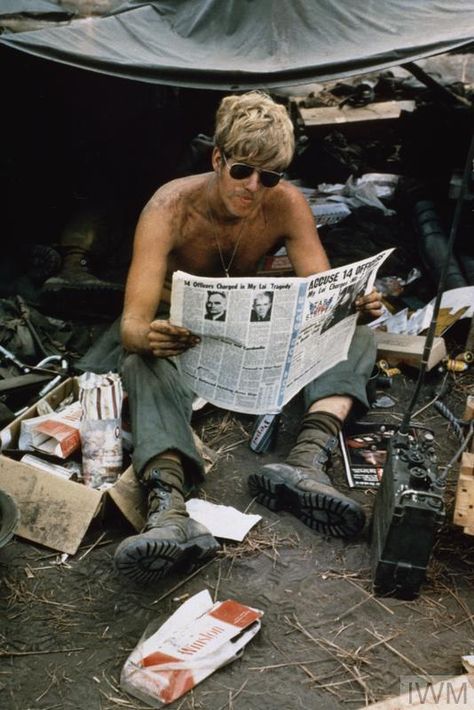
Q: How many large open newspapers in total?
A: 1